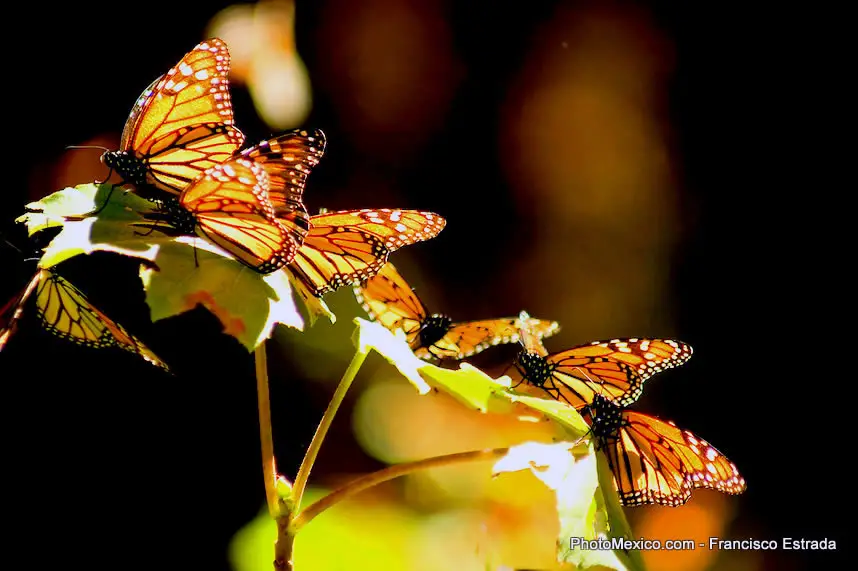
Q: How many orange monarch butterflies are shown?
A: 7